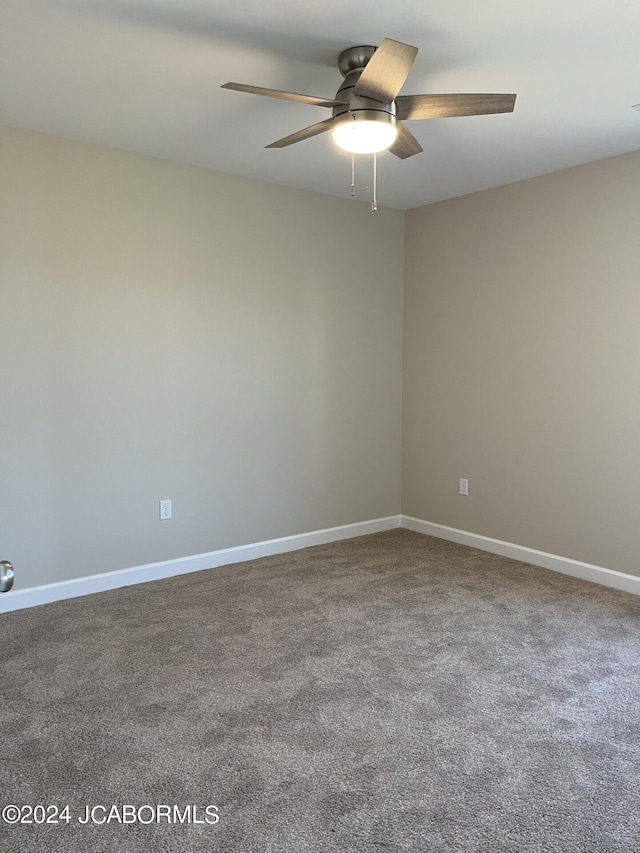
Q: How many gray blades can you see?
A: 5